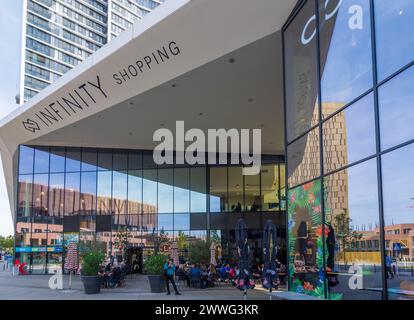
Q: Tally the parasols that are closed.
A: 5